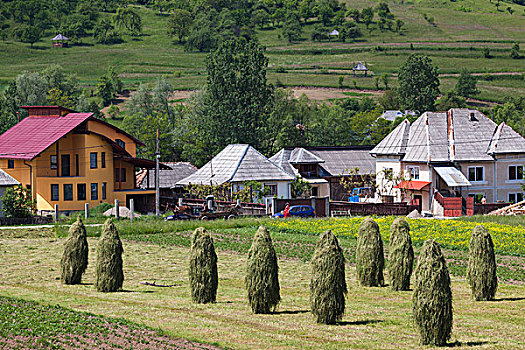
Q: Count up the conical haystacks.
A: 9